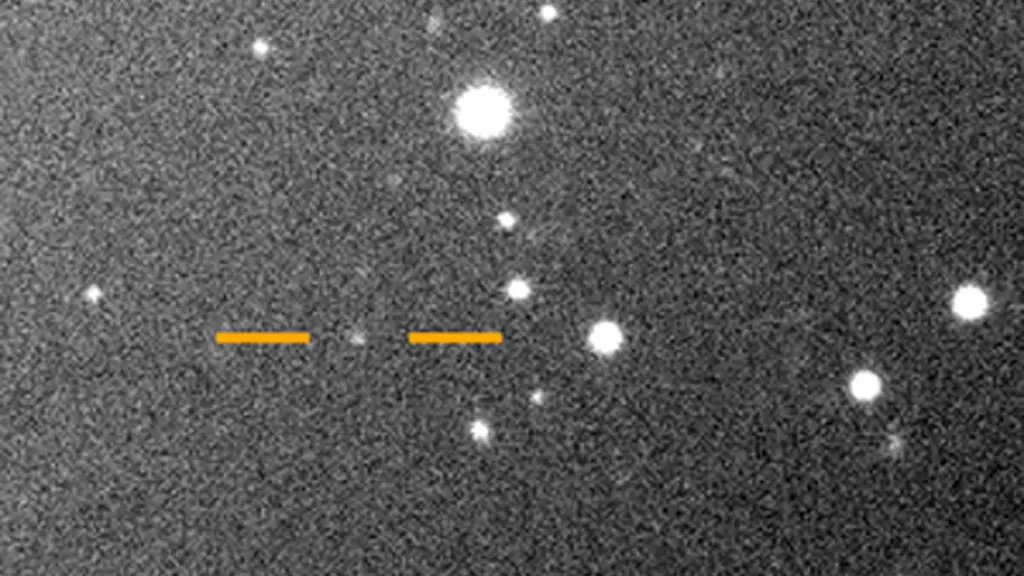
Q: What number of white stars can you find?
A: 11